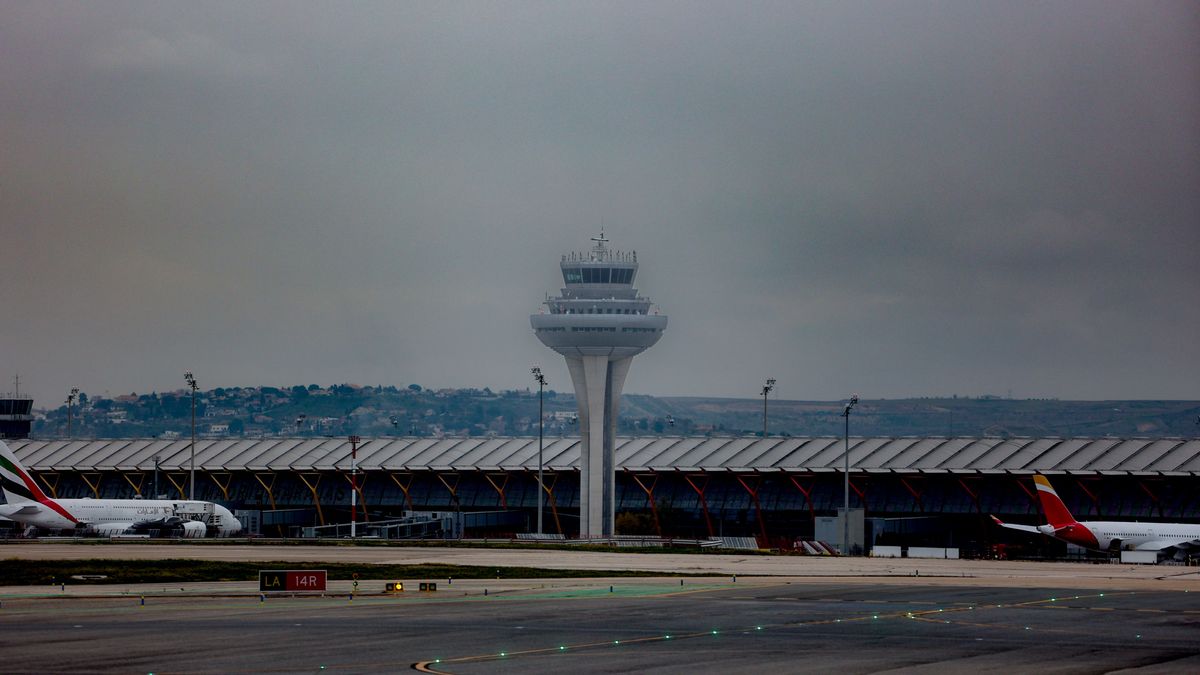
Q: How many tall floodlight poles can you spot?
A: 5